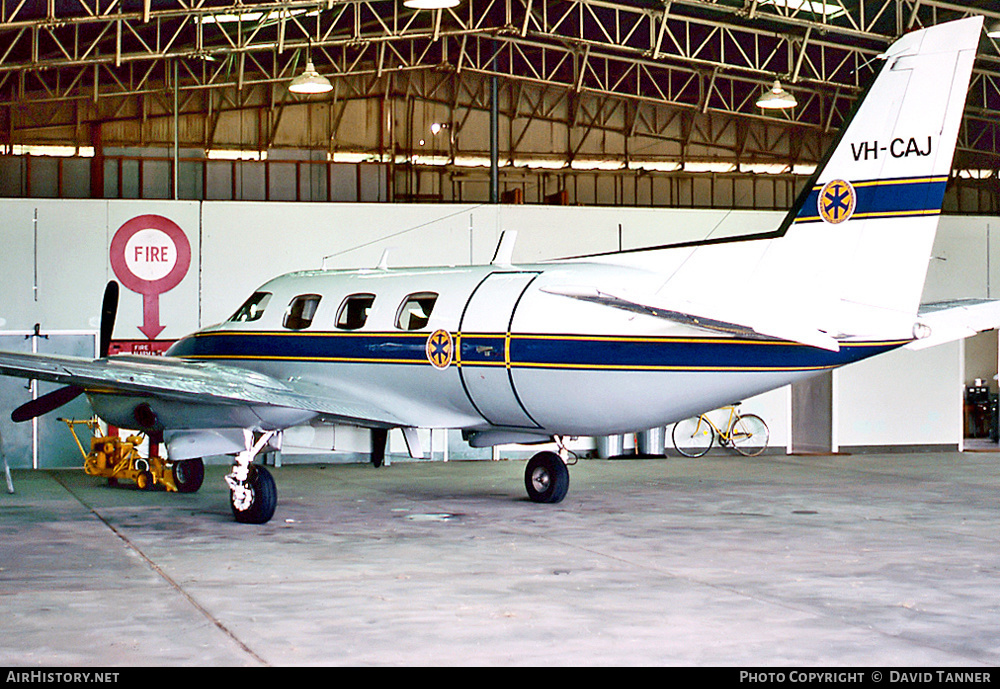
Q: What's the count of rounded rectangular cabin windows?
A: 3